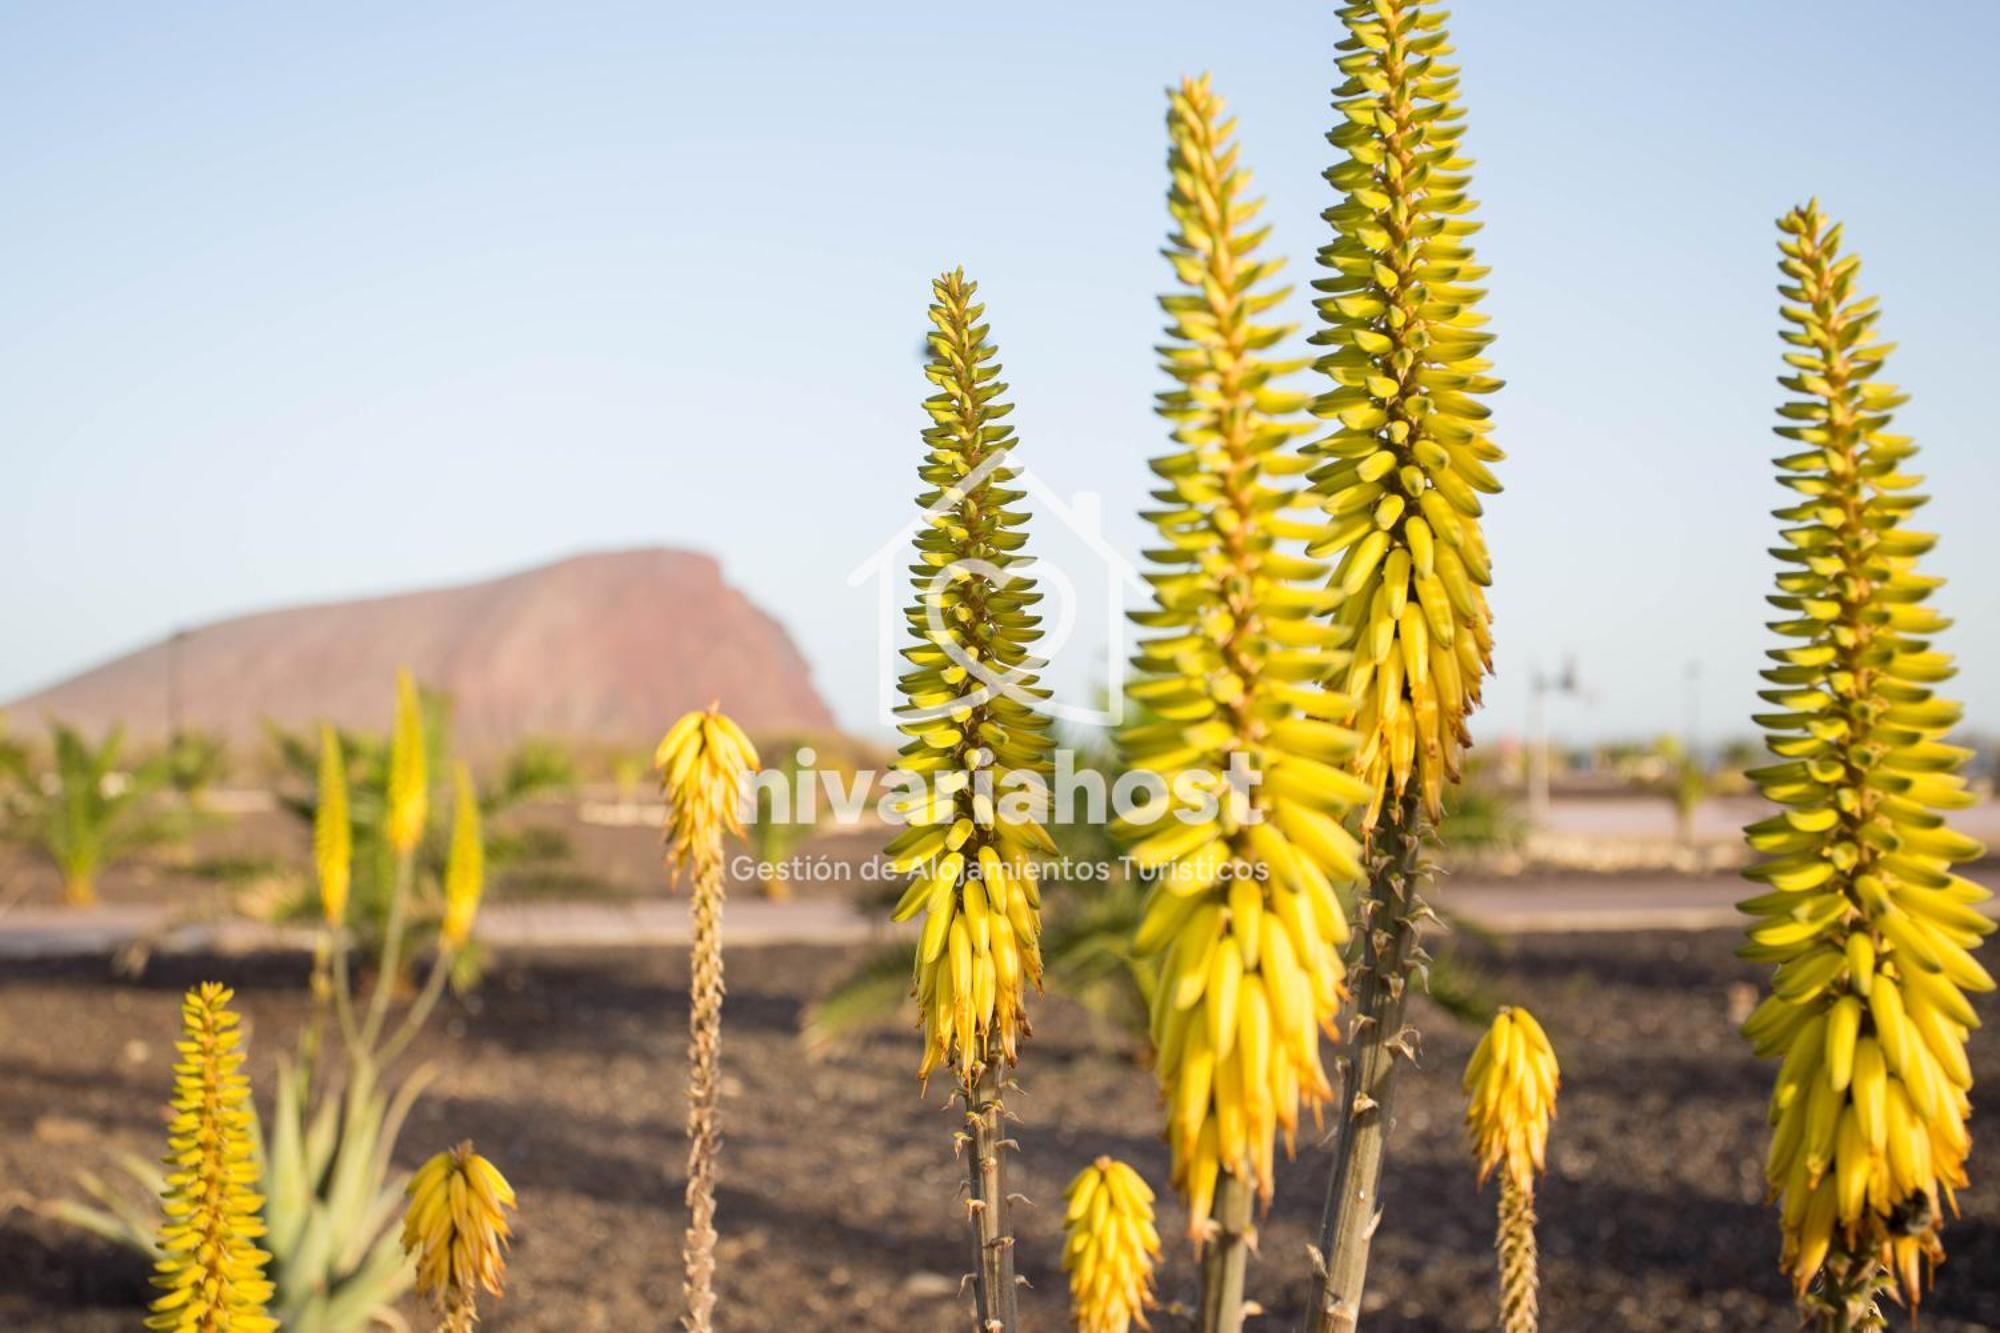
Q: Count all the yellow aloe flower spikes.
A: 12